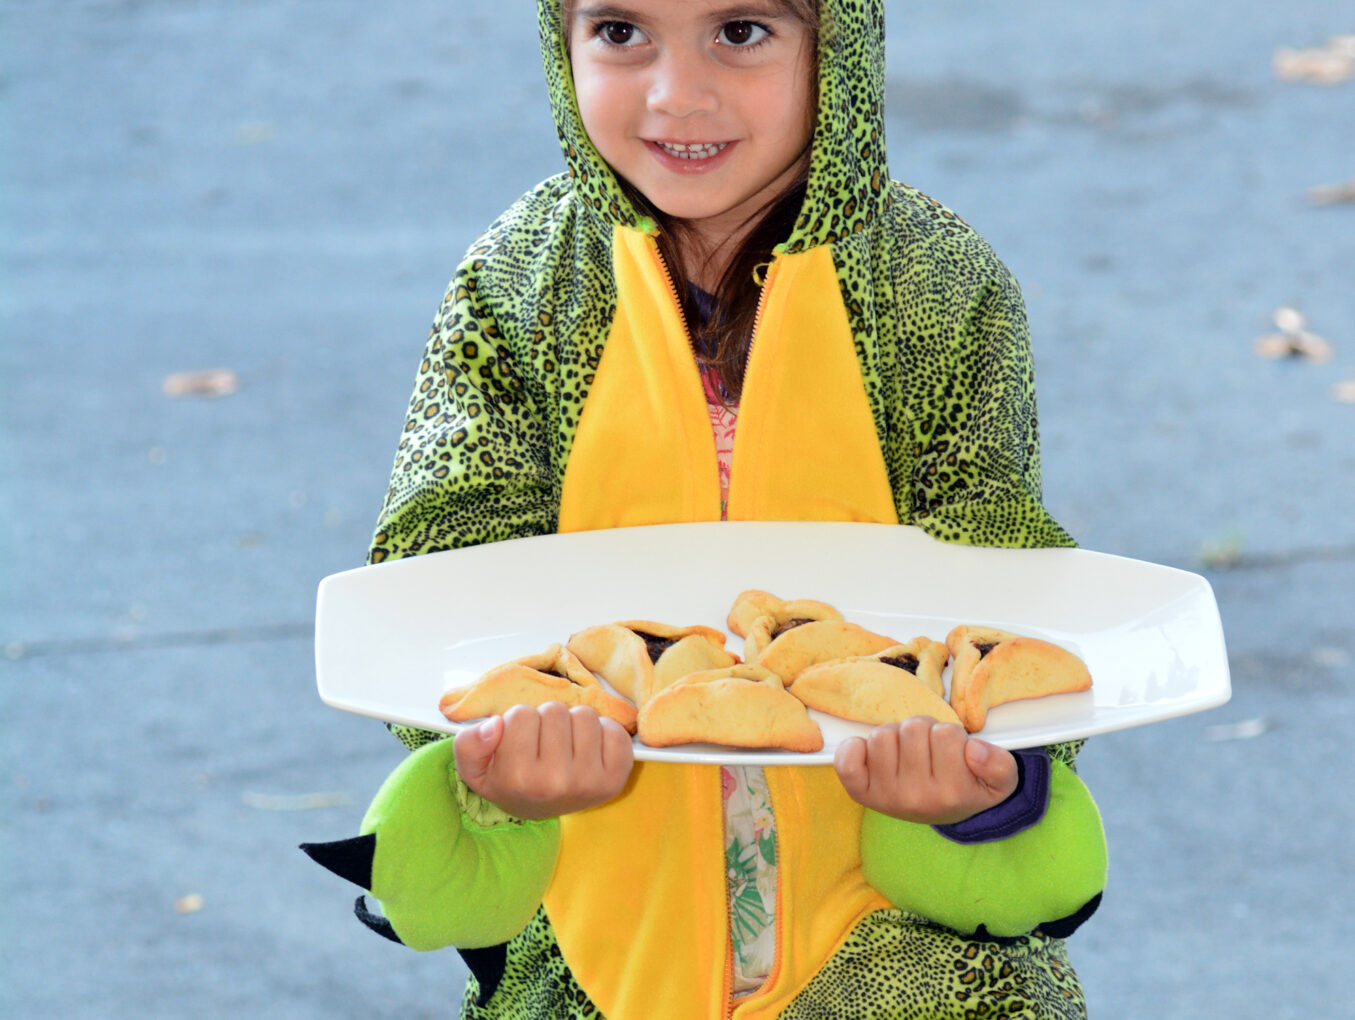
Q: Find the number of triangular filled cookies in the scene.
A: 6